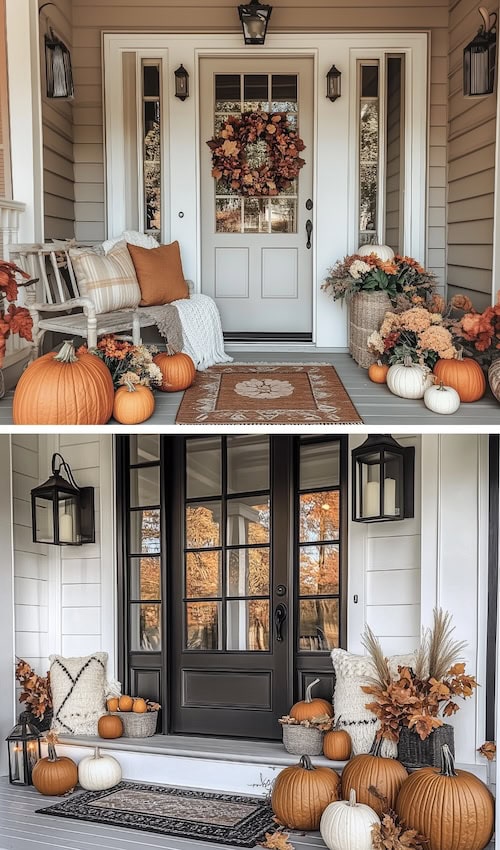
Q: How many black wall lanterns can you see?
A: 6